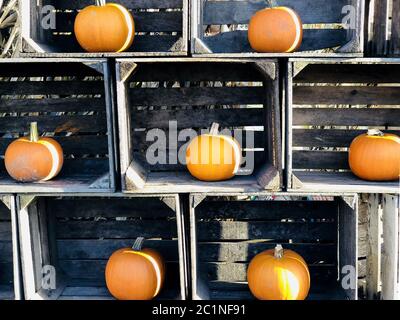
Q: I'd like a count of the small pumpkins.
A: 7